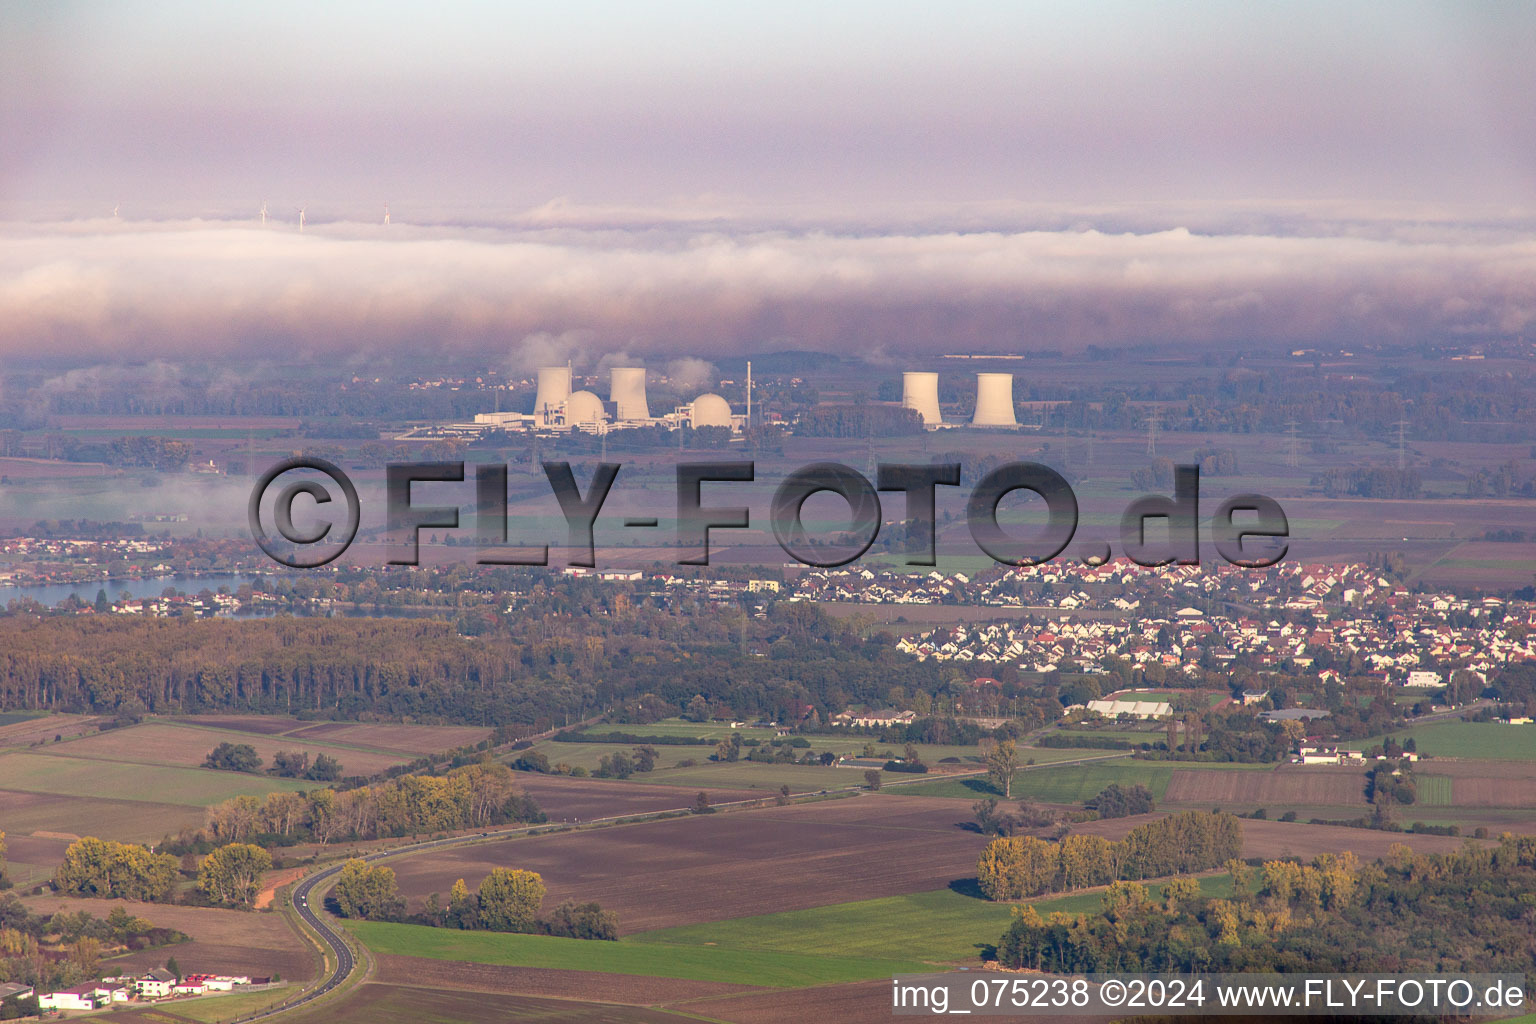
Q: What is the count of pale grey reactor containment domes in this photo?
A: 2